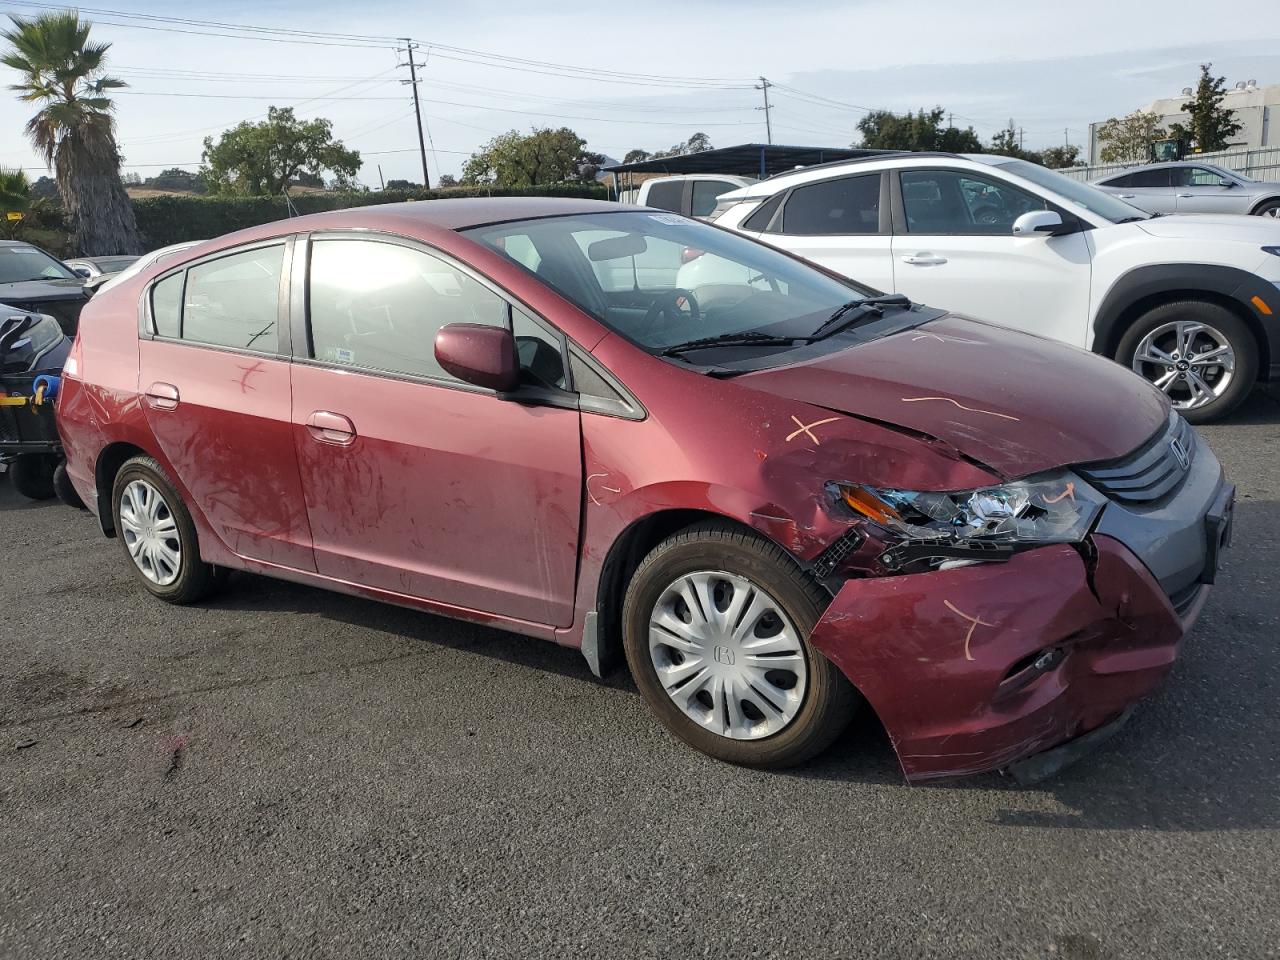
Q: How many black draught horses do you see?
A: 0